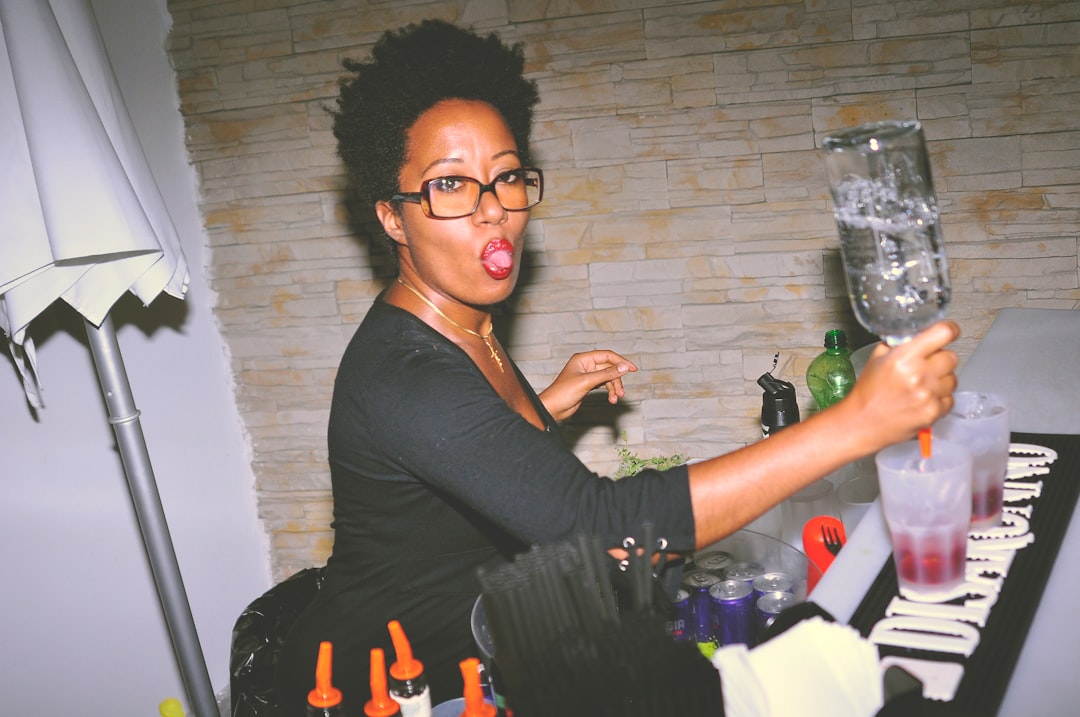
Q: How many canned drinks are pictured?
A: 7